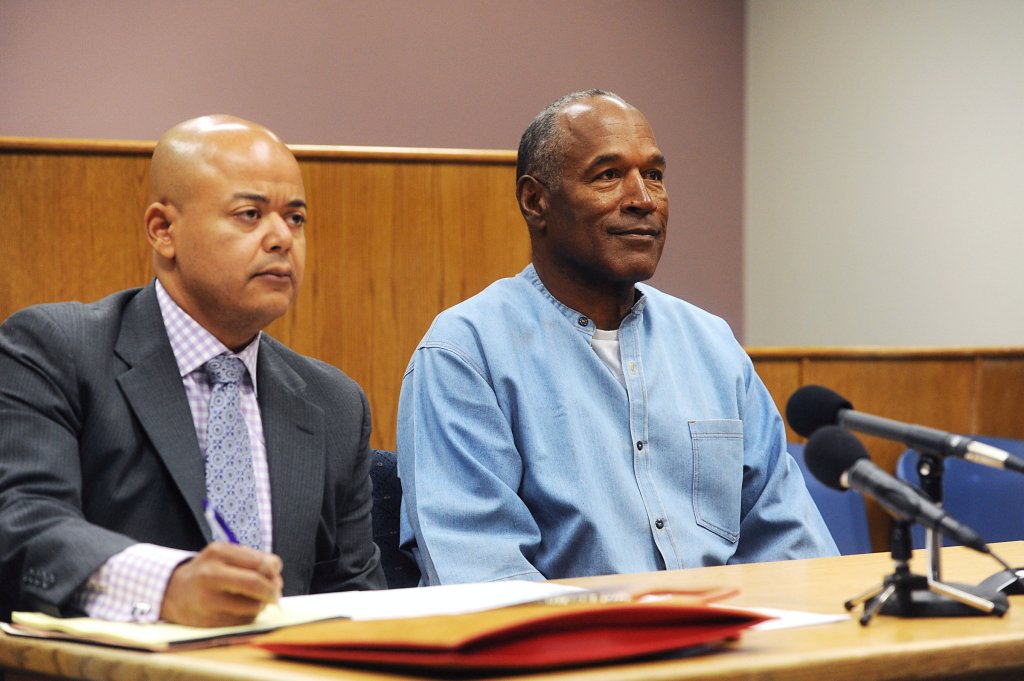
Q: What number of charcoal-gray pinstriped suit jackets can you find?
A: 1